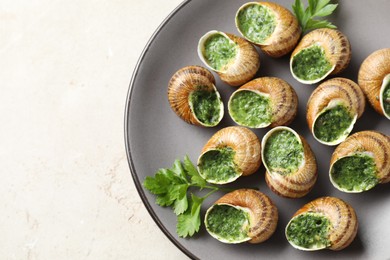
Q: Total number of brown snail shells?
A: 12